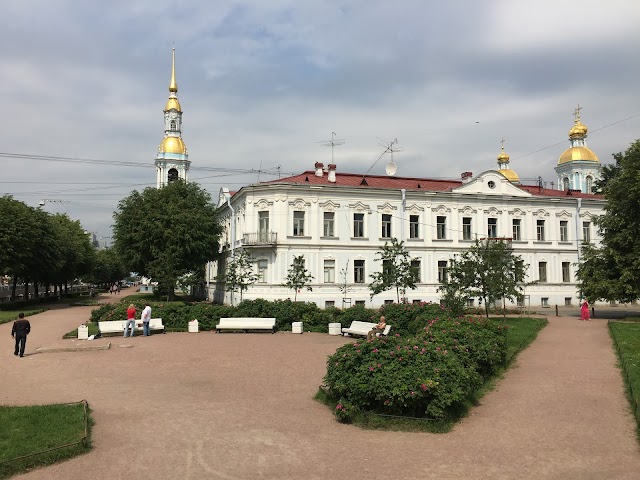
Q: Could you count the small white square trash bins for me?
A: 4